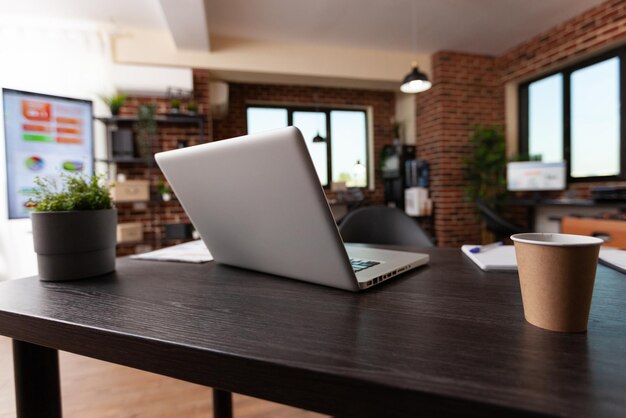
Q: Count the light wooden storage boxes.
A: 2